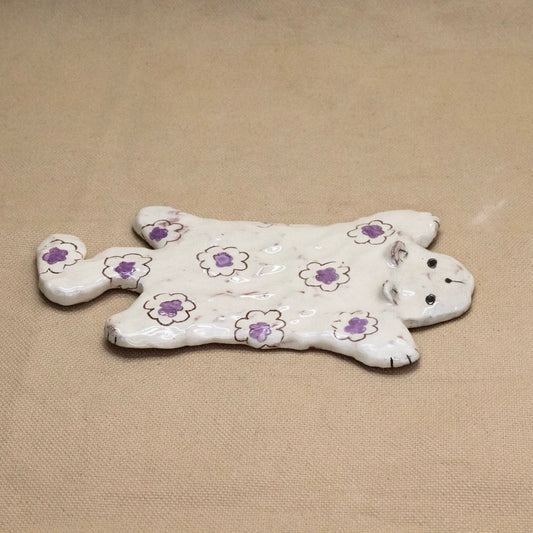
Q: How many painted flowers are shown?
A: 9